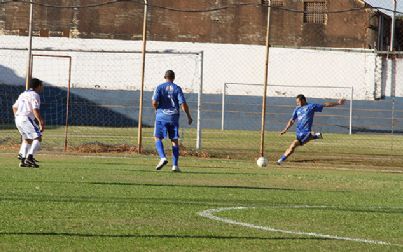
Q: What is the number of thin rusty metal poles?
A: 3